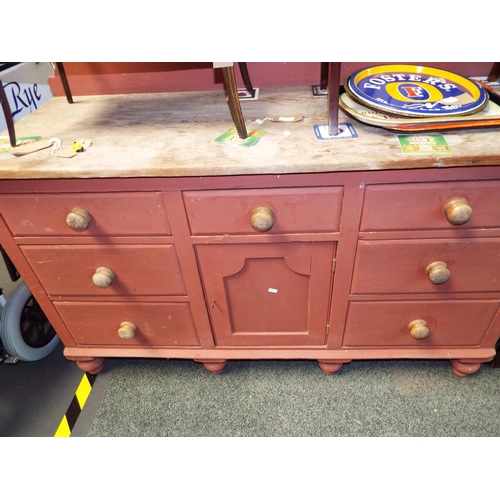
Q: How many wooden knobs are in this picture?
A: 7